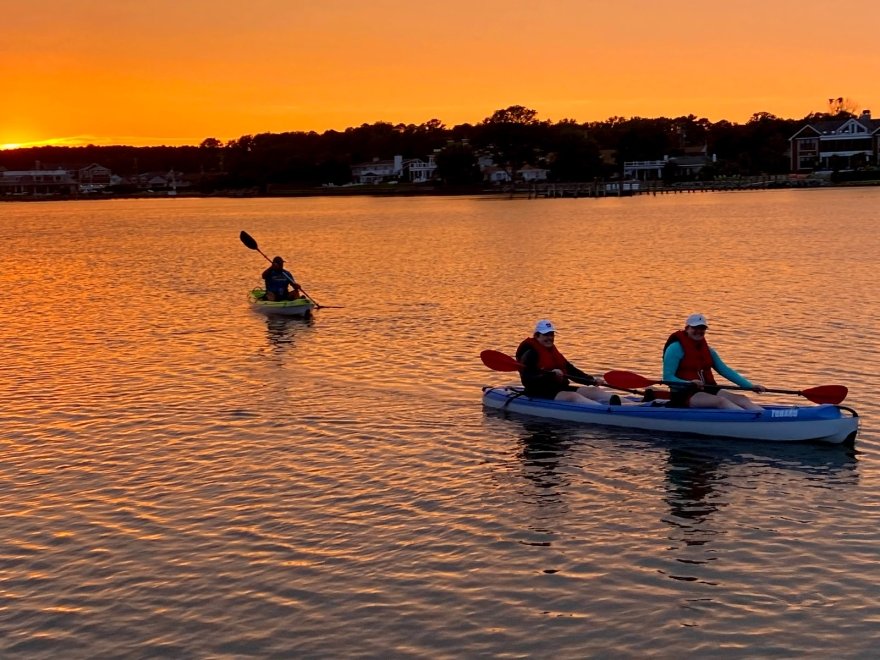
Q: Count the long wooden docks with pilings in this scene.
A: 1